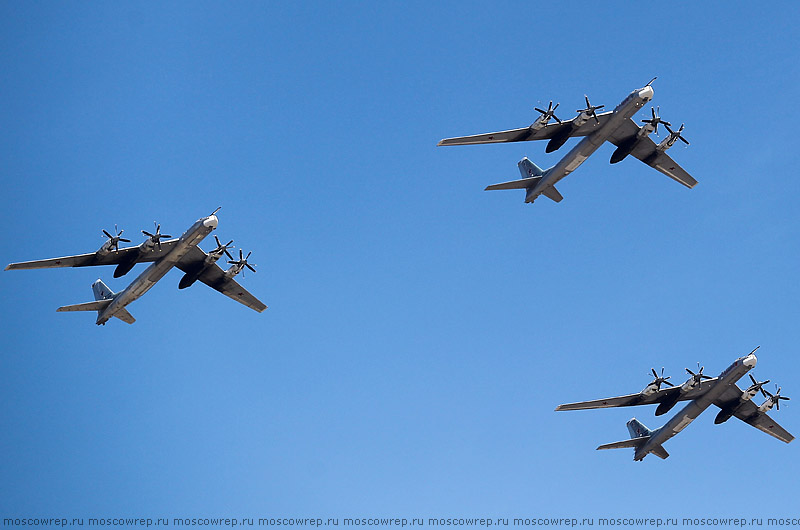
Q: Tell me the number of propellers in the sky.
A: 12